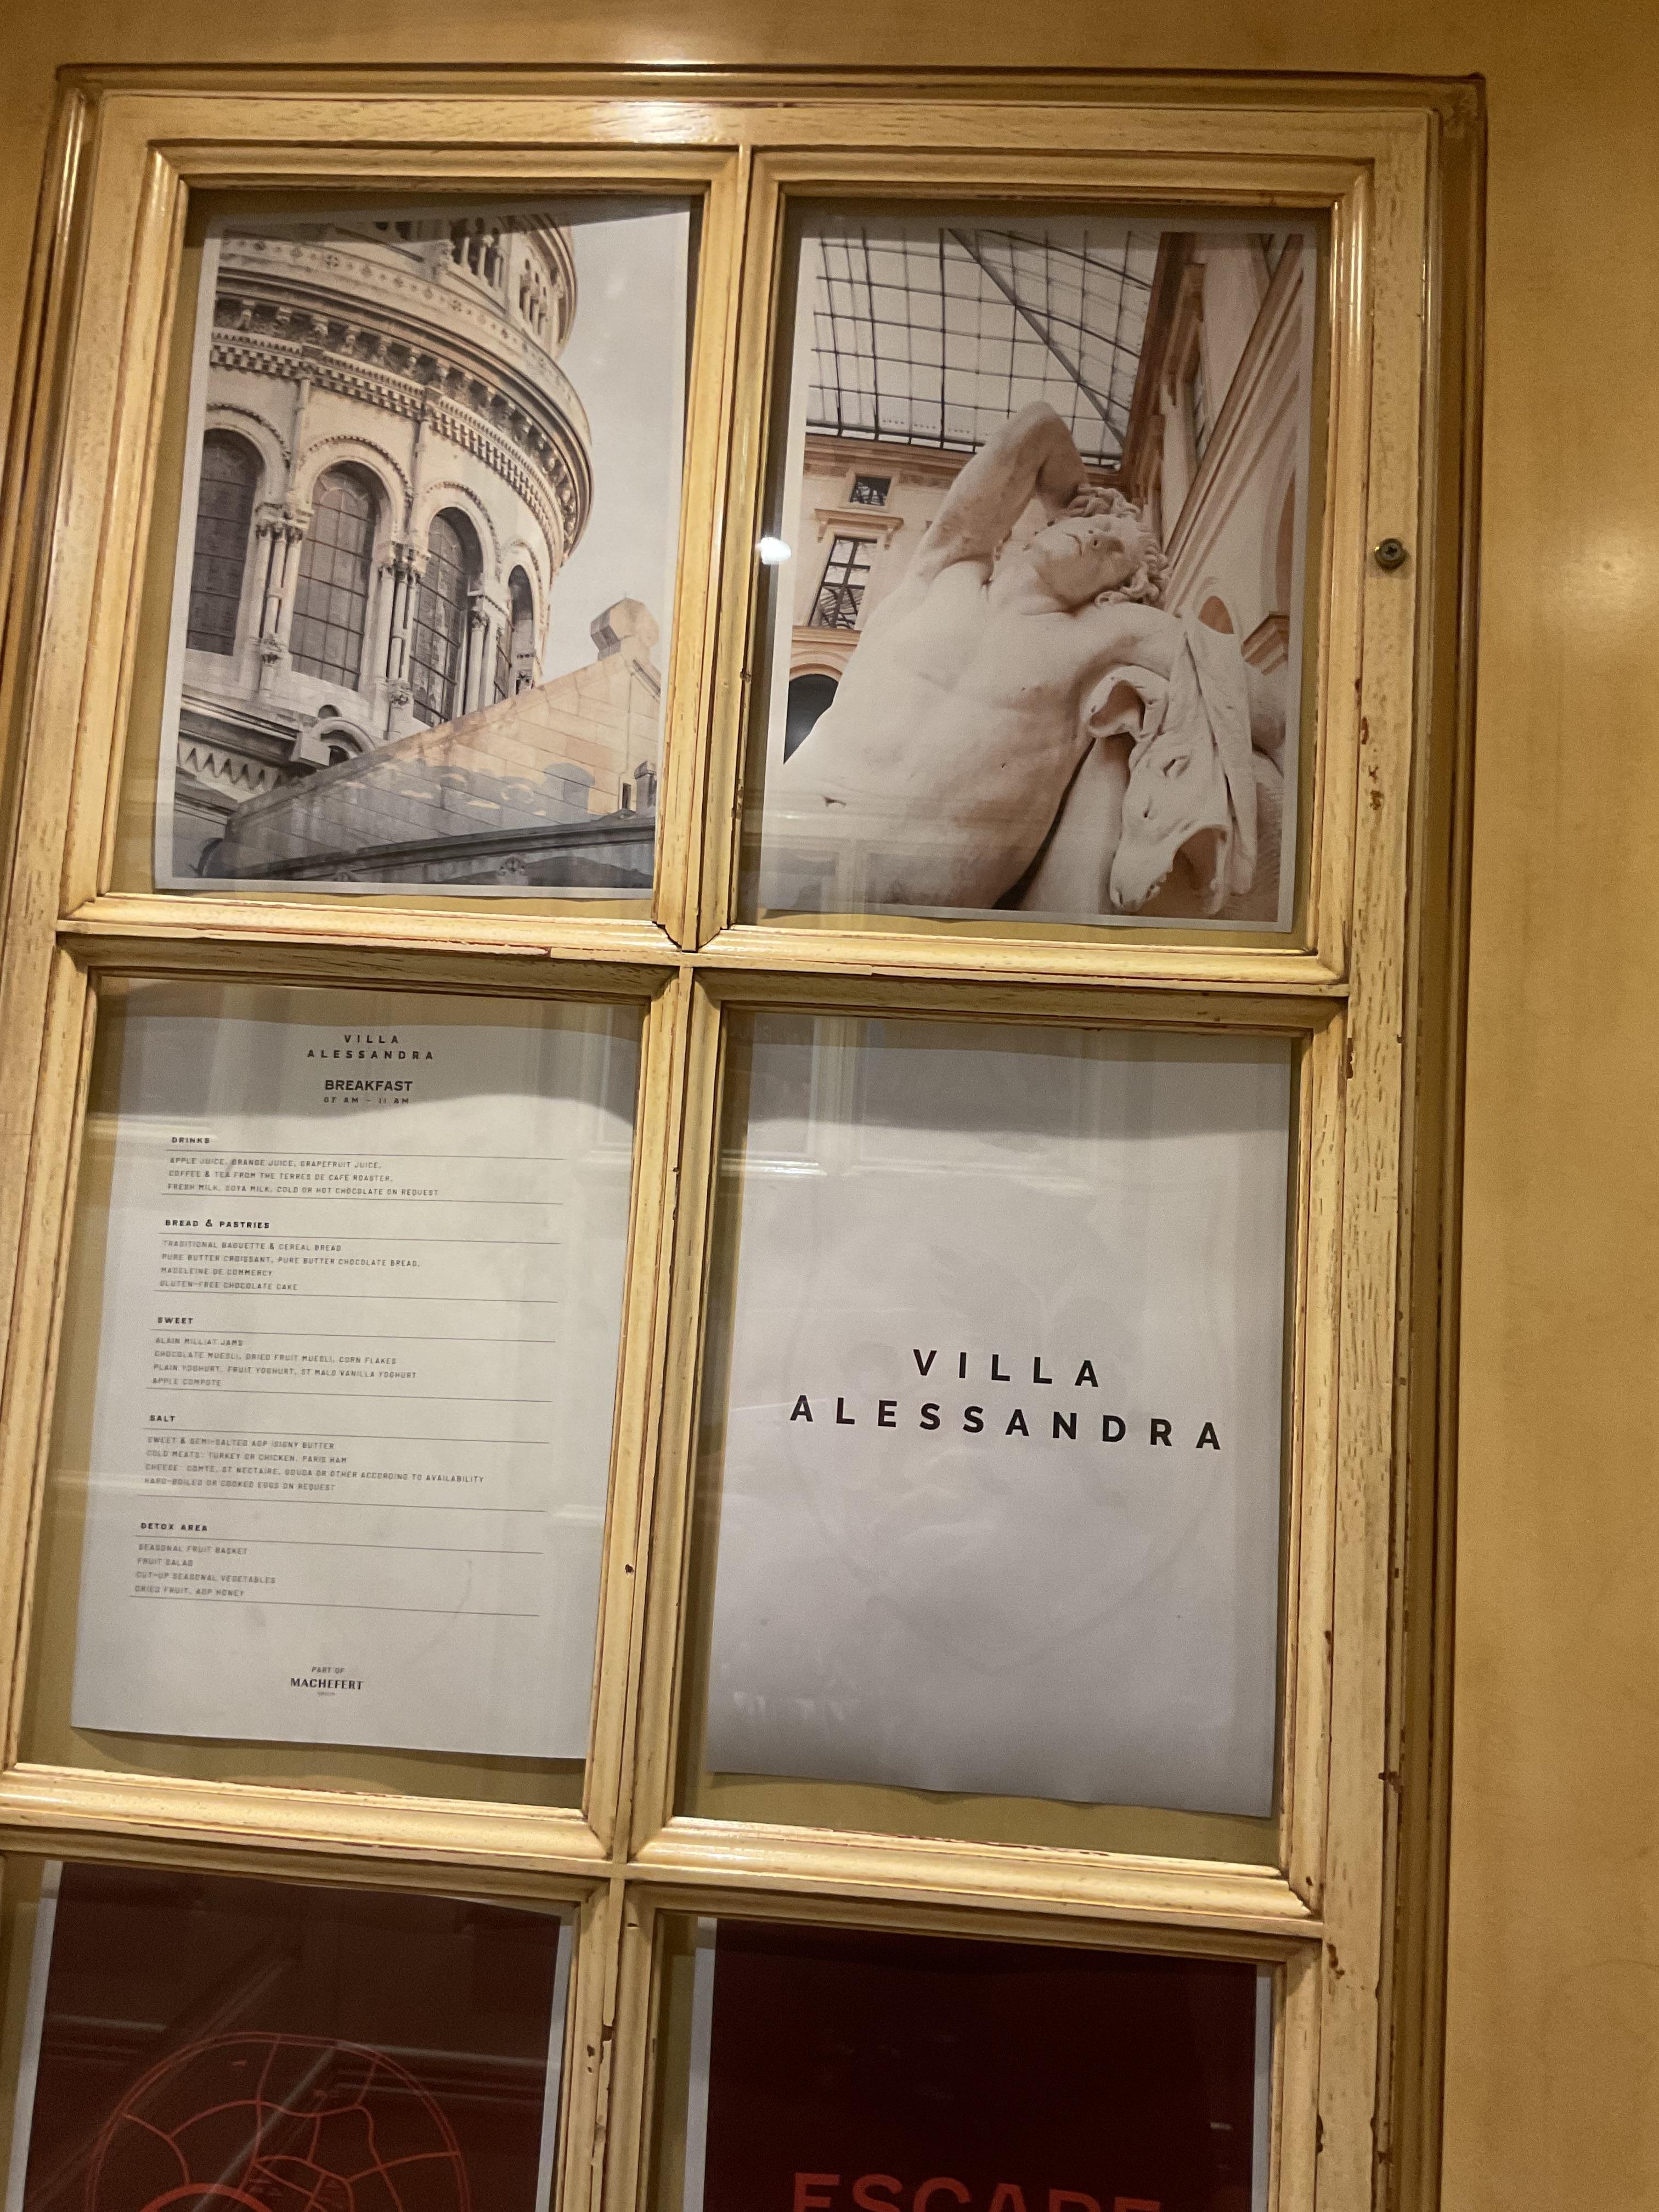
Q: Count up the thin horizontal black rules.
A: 10